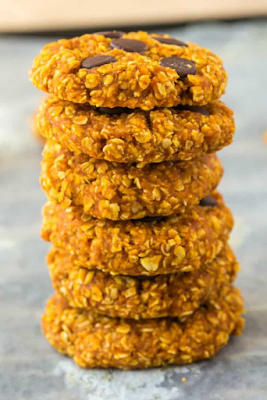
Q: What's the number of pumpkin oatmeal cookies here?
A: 6